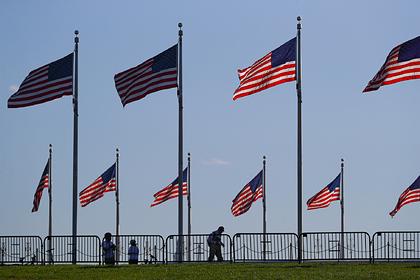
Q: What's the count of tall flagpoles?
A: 3